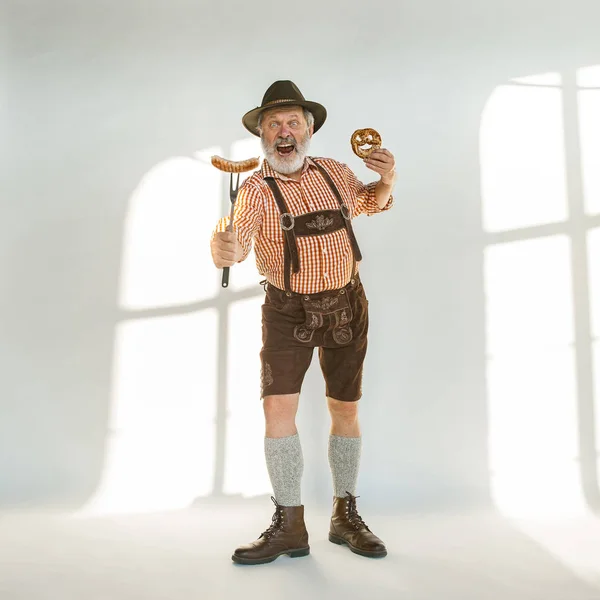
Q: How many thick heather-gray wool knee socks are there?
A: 2